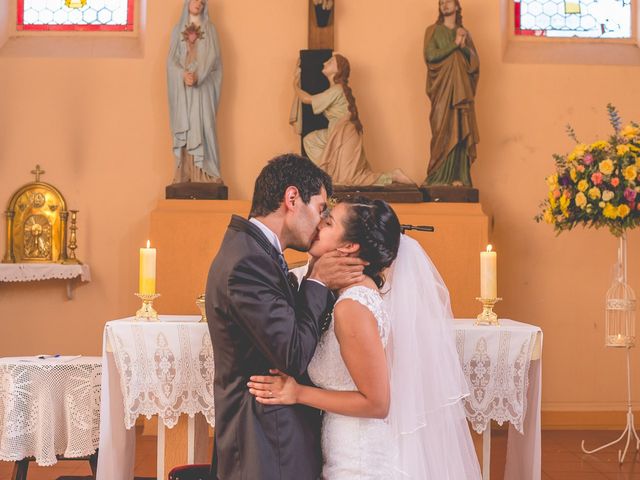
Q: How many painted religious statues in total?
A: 3